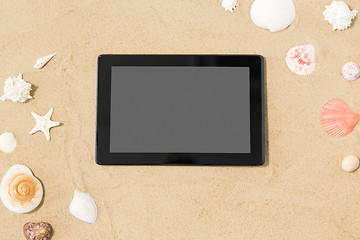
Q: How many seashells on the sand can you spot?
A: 13